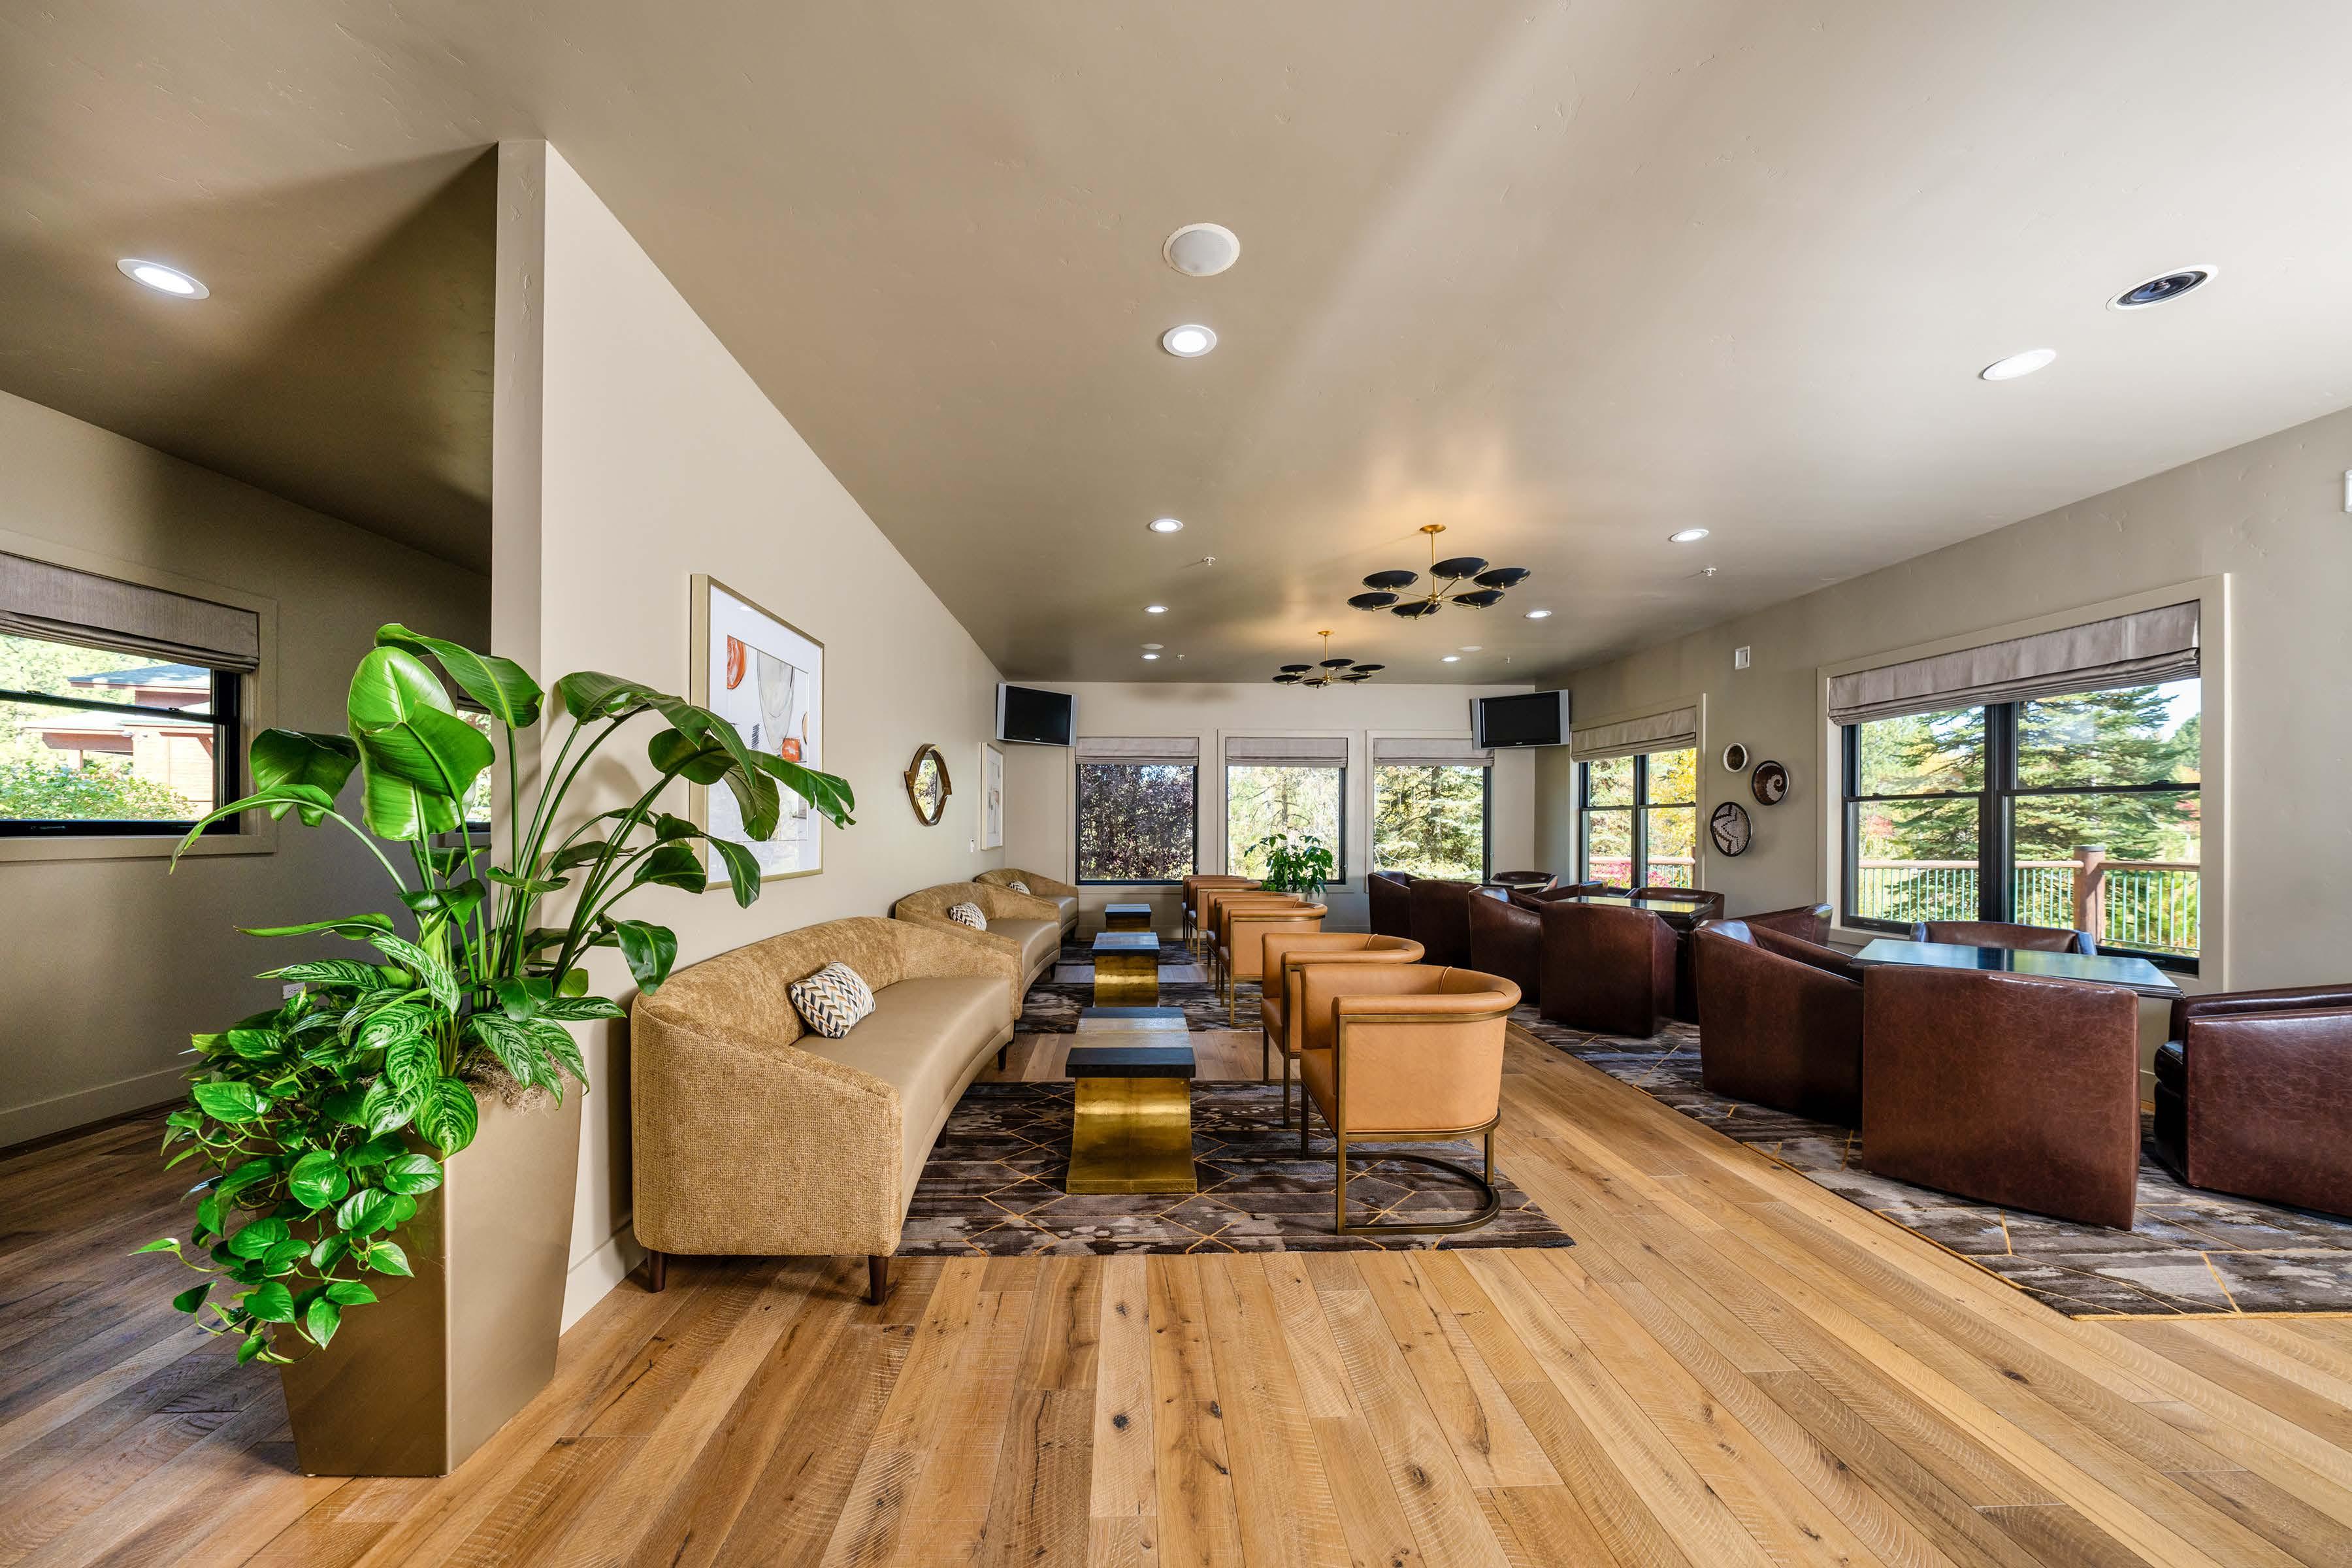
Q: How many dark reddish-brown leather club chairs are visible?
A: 12